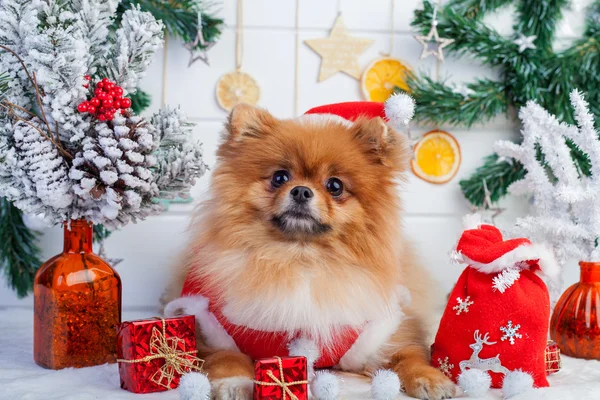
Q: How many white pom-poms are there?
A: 7